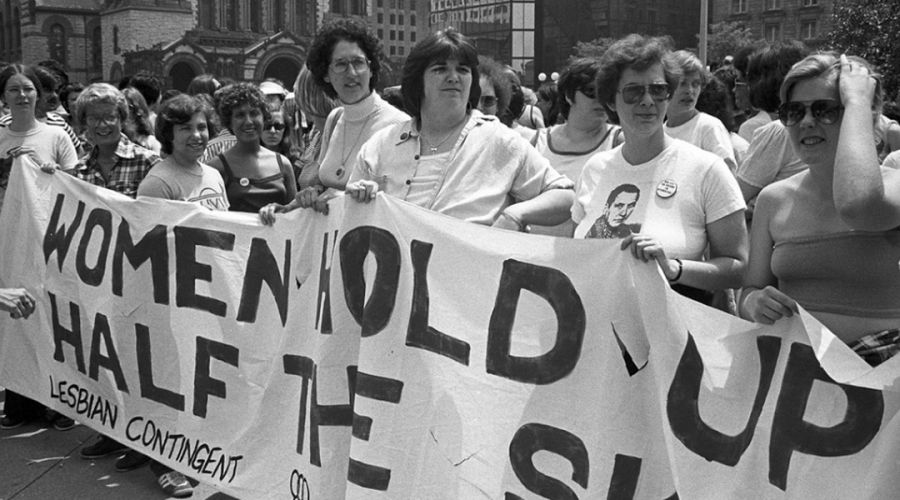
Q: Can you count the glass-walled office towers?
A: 1